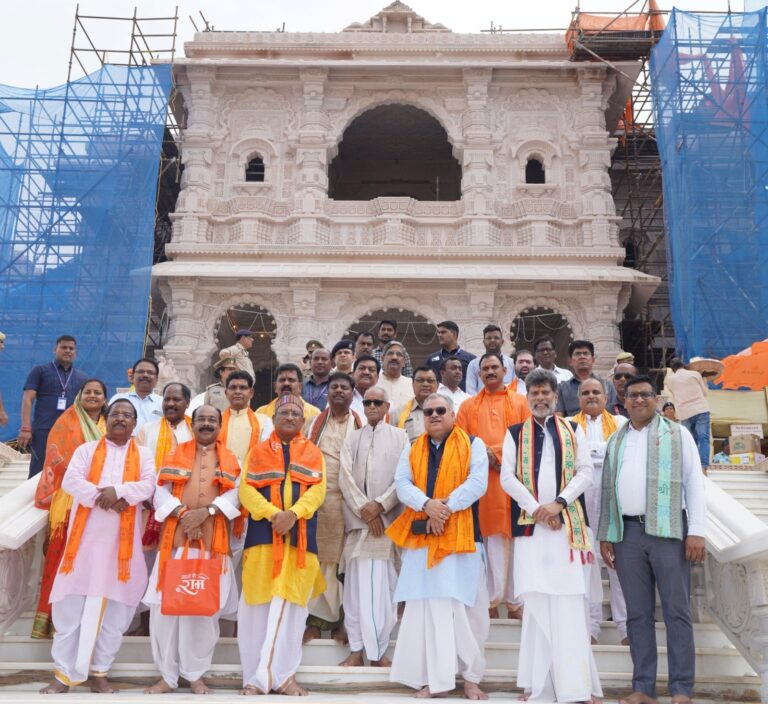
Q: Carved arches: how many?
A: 6